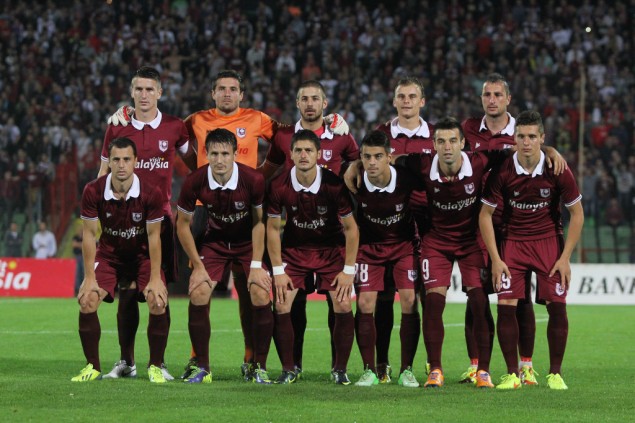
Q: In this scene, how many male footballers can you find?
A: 11